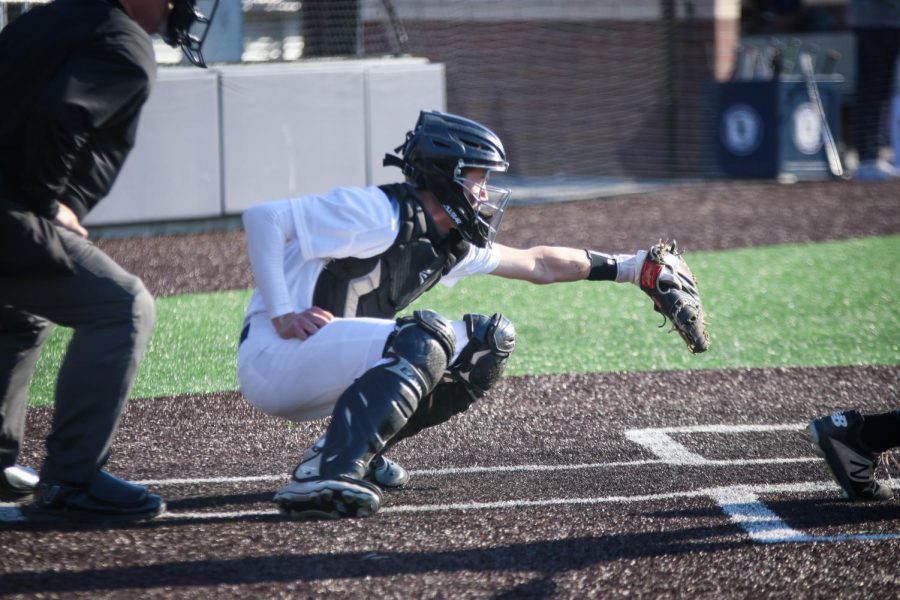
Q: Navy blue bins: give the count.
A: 2